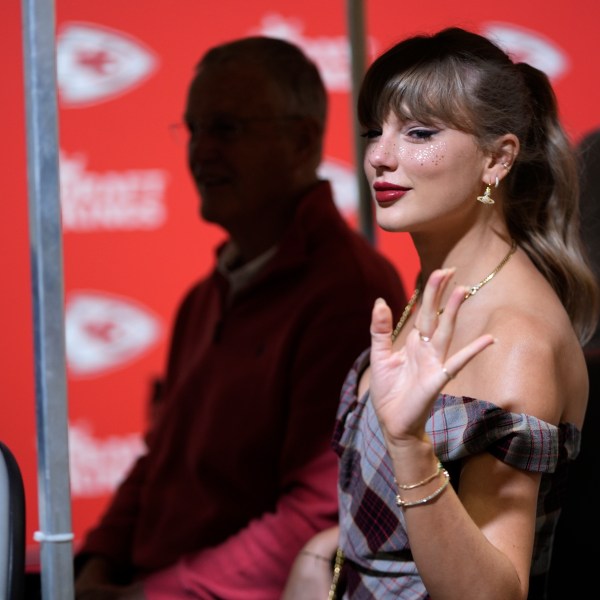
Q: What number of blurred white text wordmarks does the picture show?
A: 3